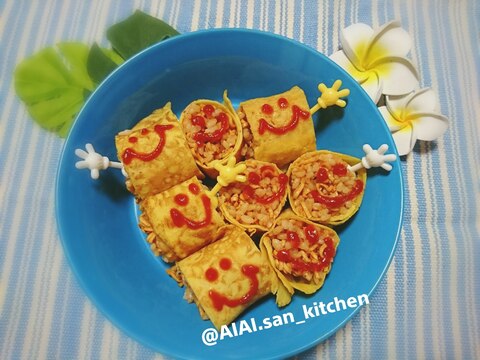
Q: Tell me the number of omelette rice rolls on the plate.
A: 8